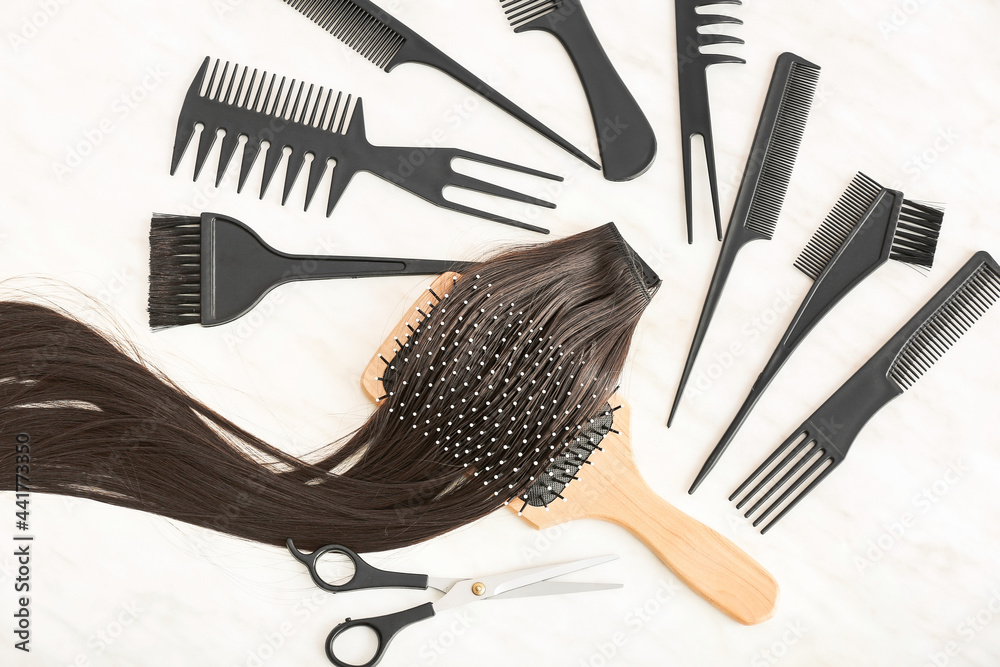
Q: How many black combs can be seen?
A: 7